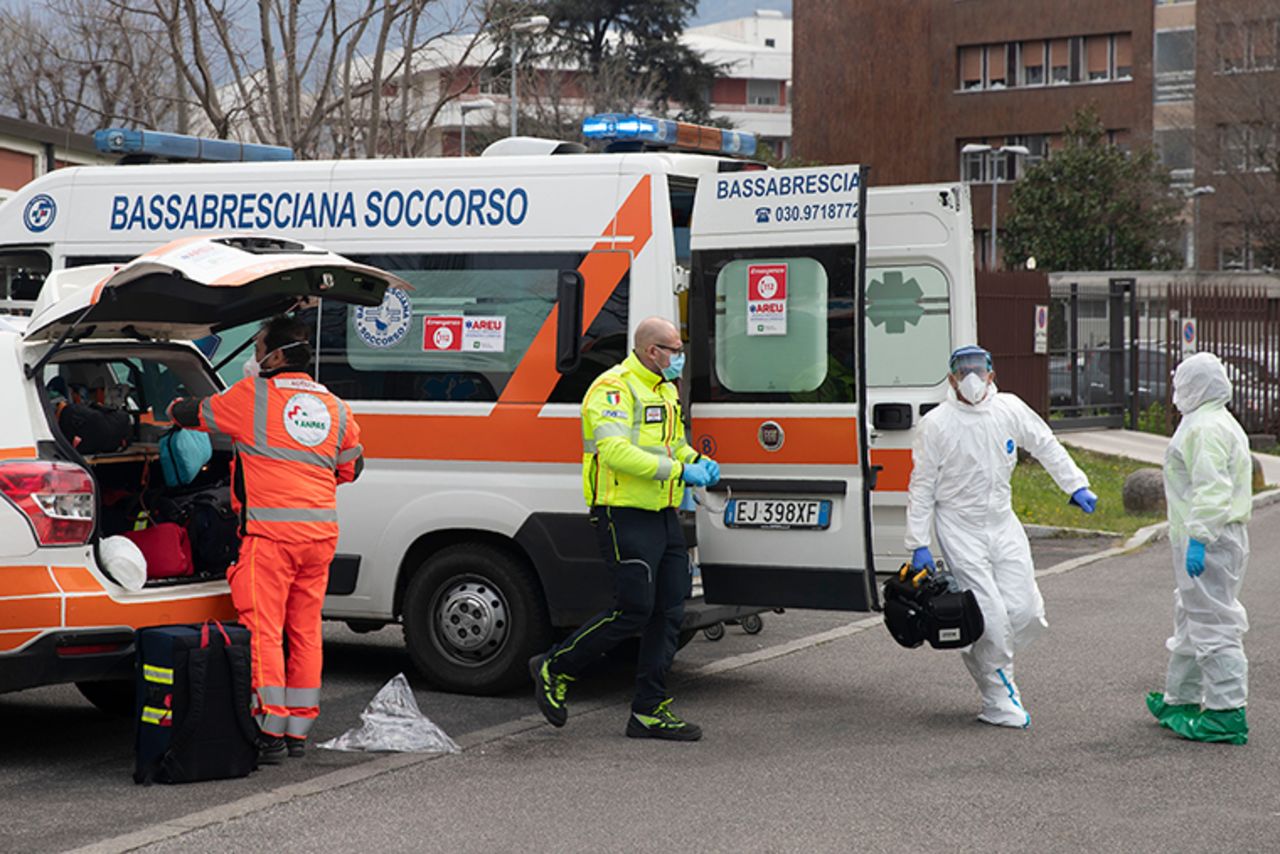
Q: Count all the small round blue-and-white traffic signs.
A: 2